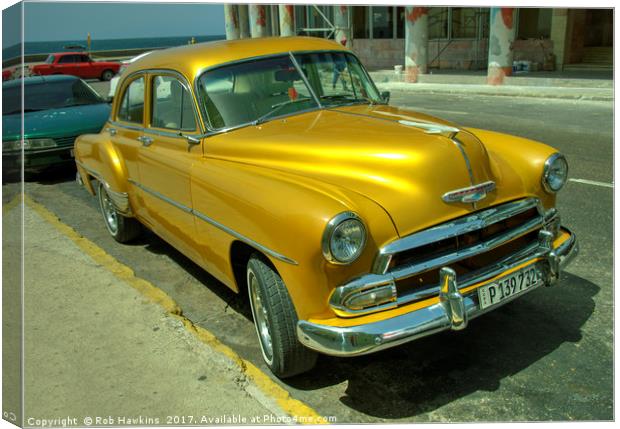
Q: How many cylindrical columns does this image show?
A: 6